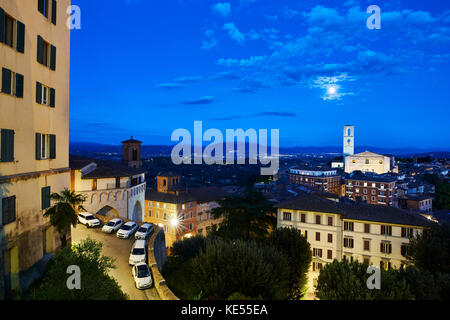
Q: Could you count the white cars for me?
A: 6